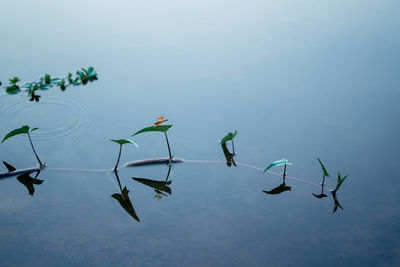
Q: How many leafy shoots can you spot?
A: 7